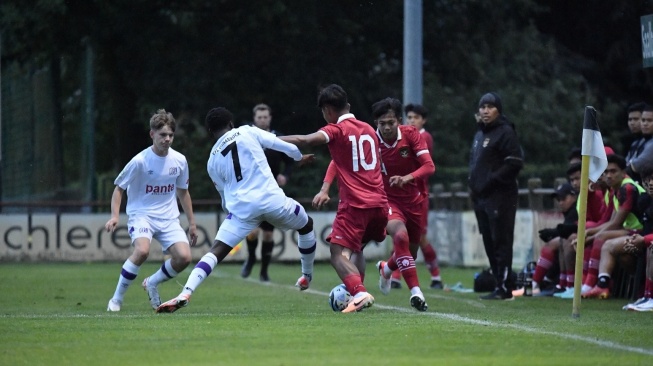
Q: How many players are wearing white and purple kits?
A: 2